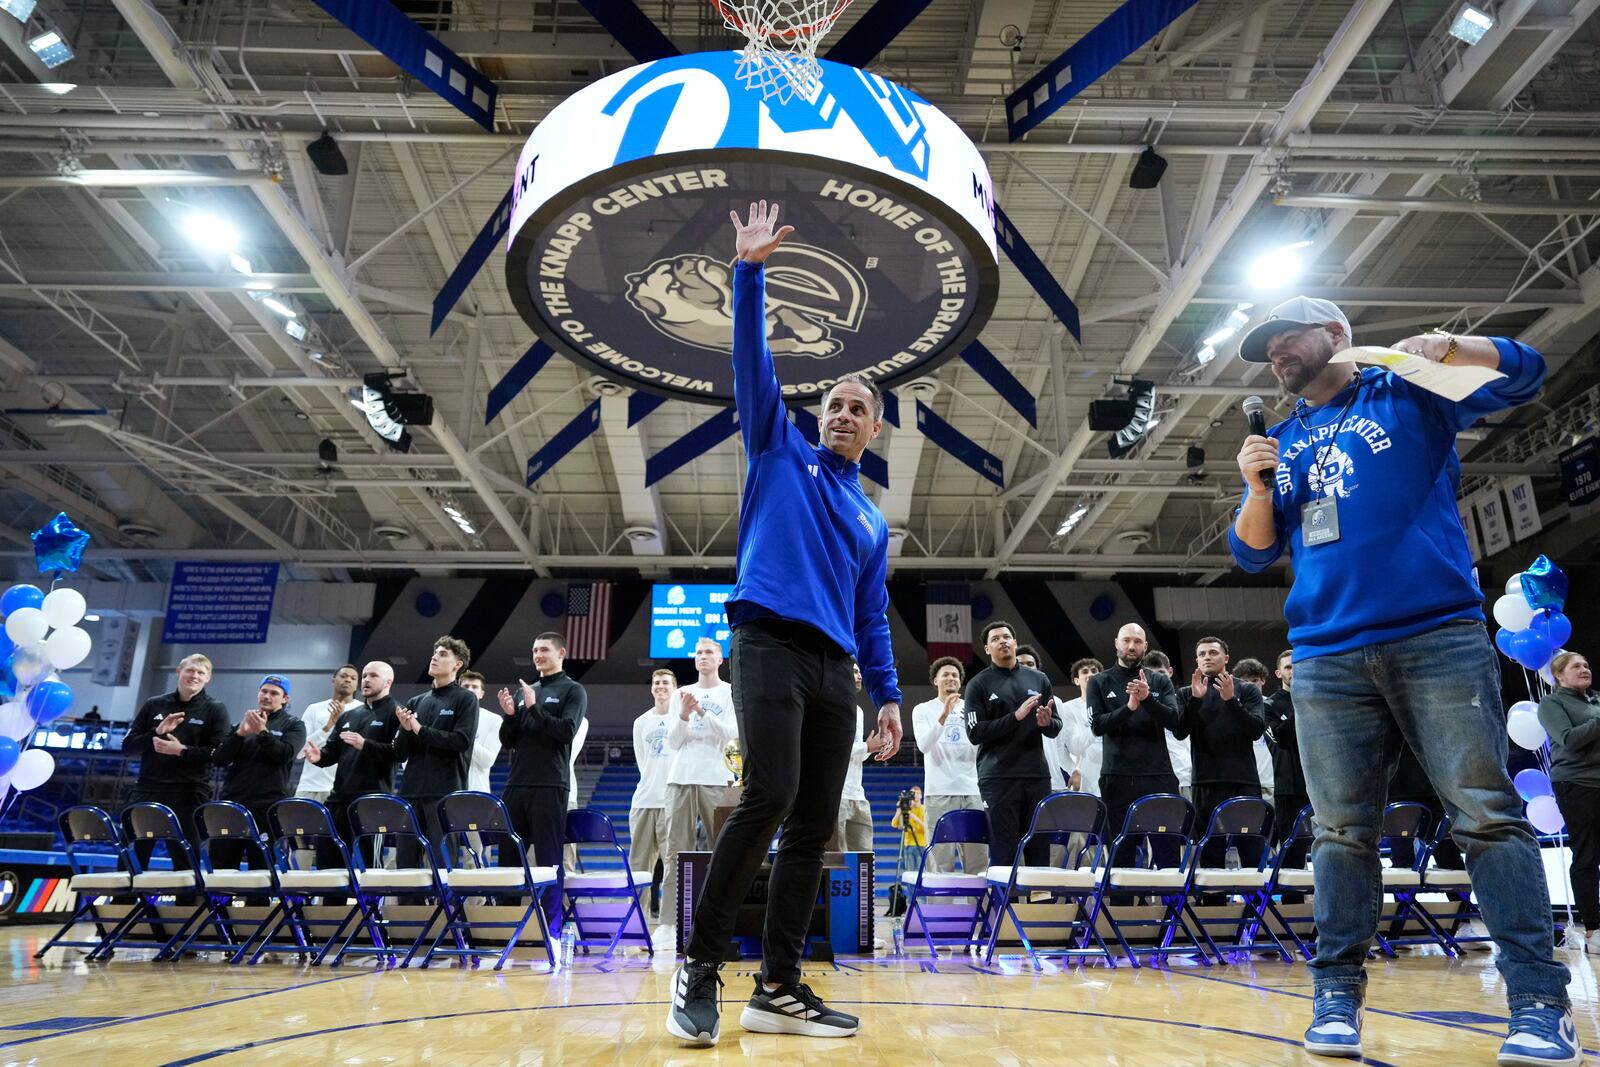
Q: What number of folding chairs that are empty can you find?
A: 14